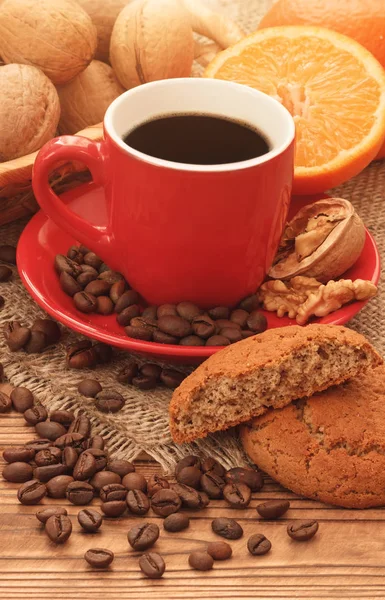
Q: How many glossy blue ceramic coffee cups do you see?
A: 0